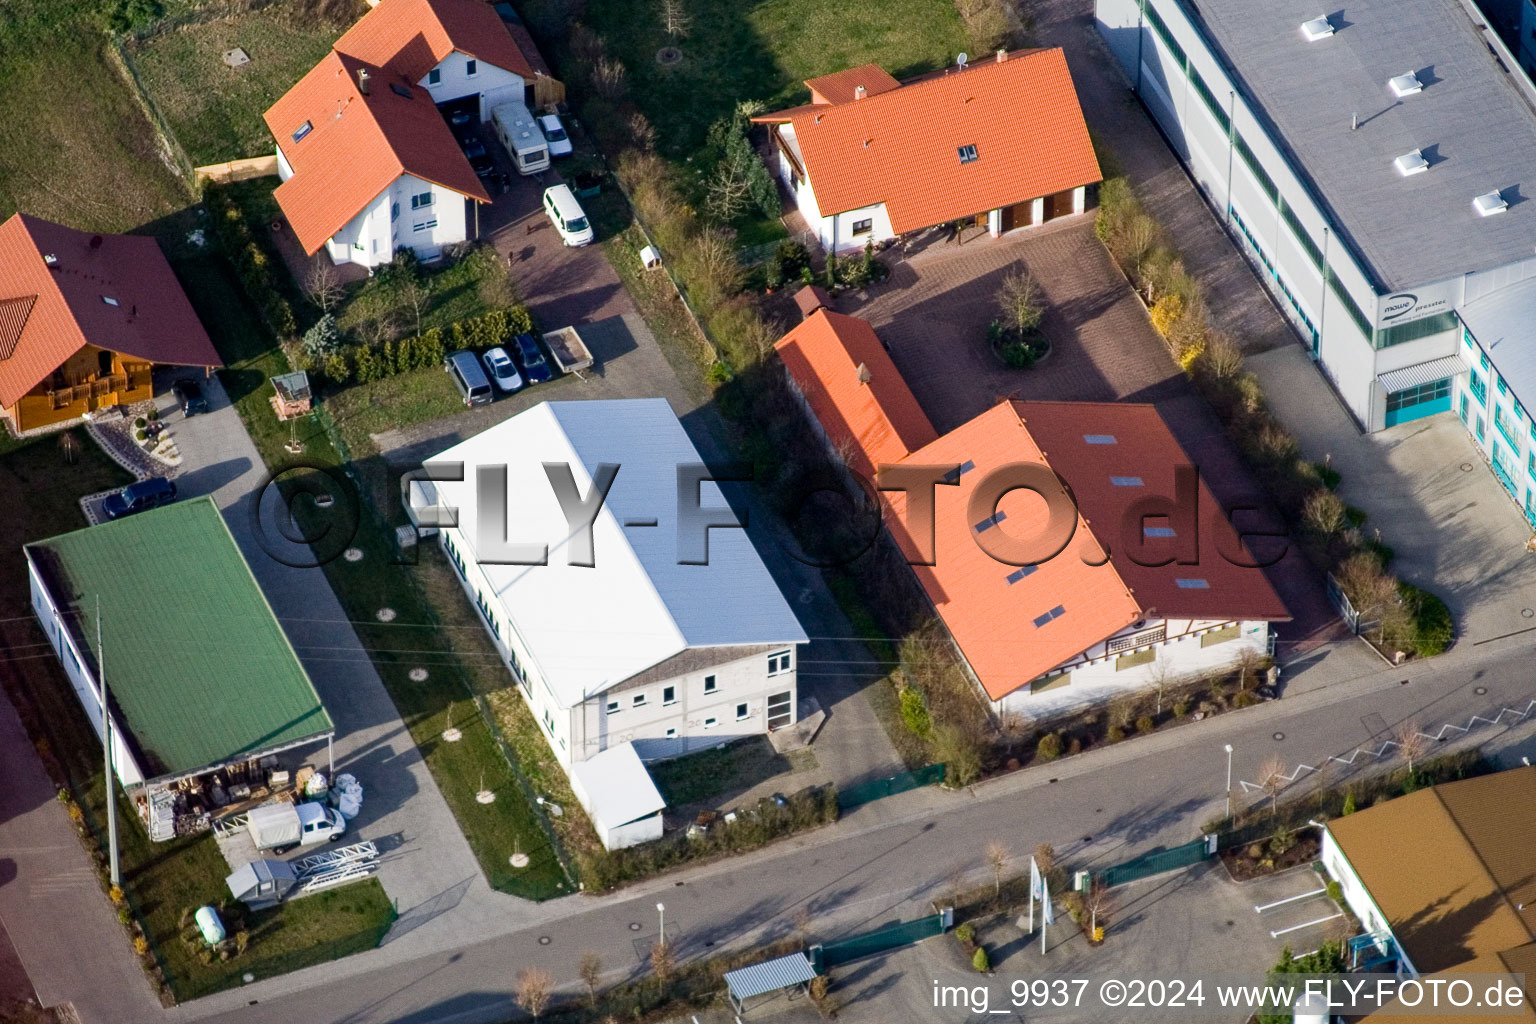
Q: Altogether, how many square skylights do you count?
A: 4